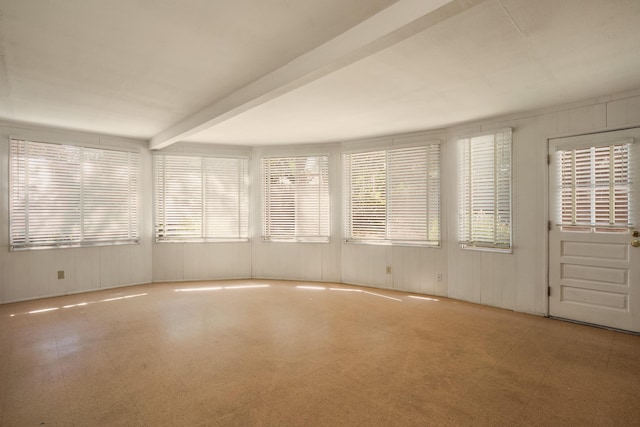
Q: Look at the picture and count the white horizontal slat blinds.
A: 6